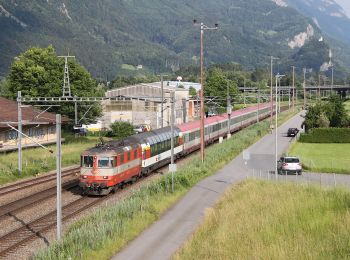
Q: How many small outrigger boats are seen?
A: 0